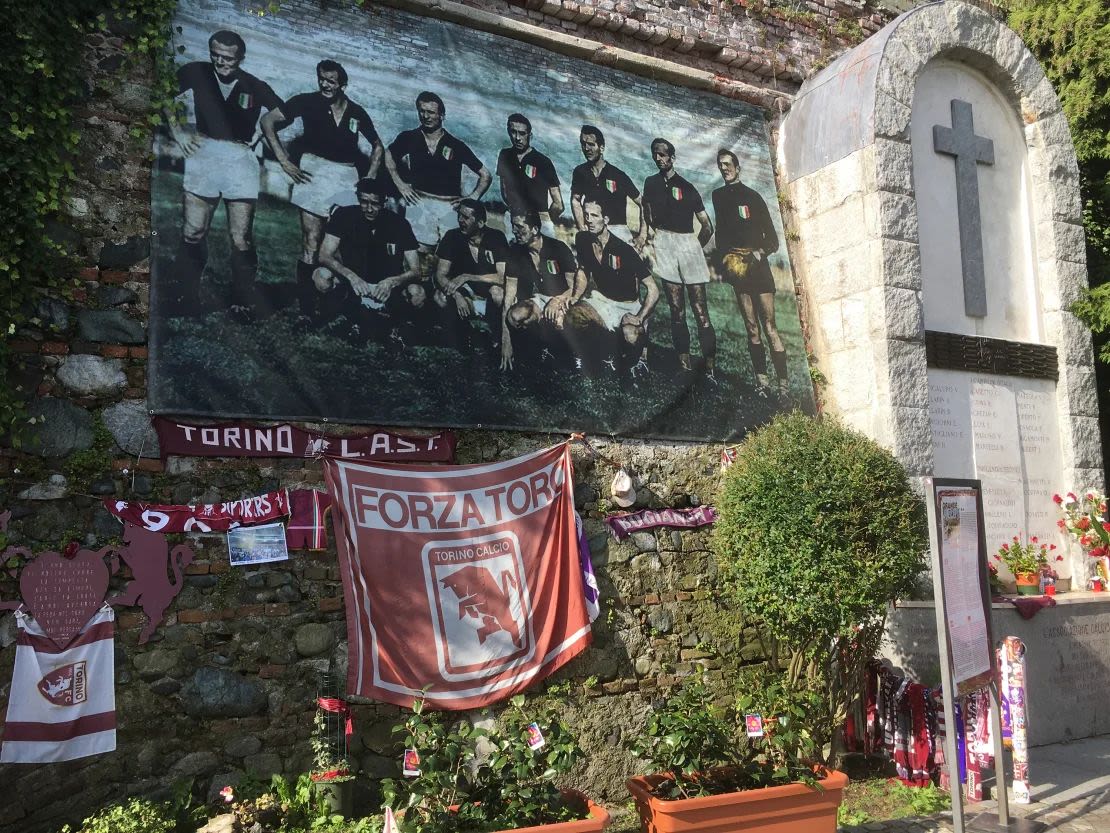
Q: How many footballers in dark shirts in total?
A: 11